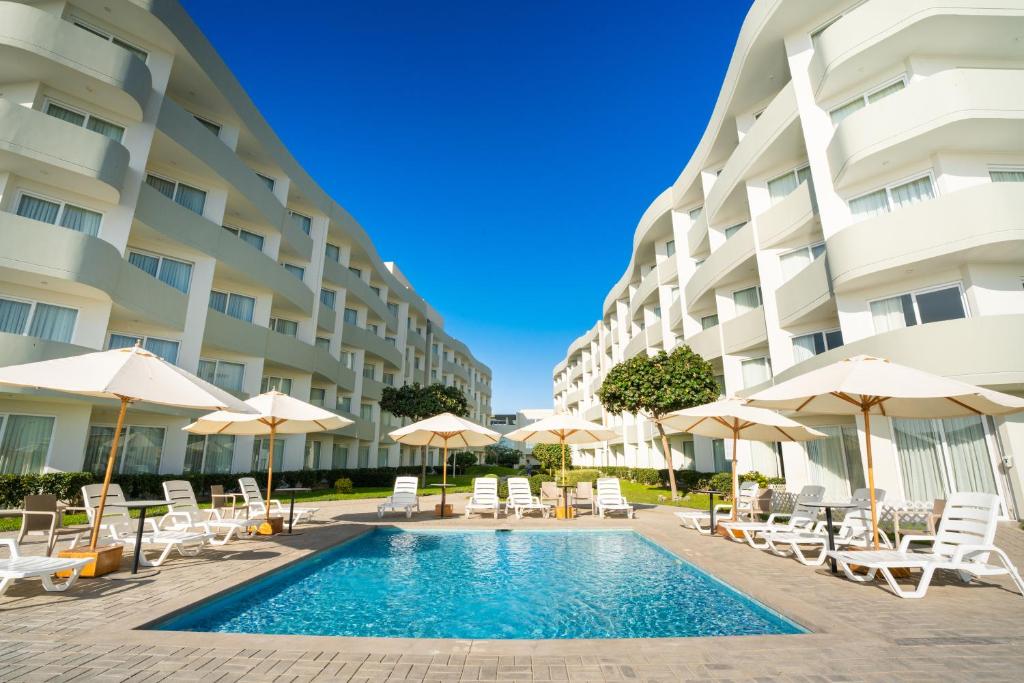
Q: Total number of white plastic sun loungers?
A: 12